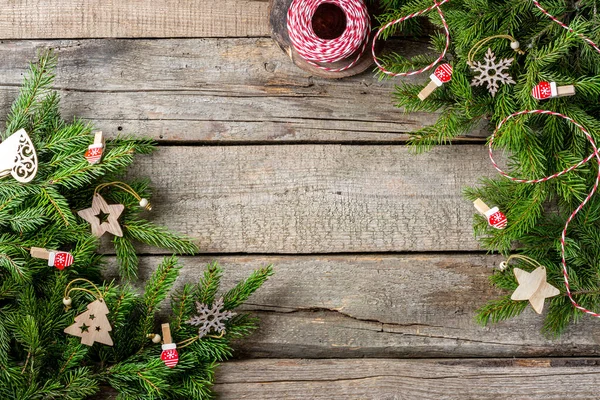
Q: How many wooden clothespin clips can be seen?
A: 6